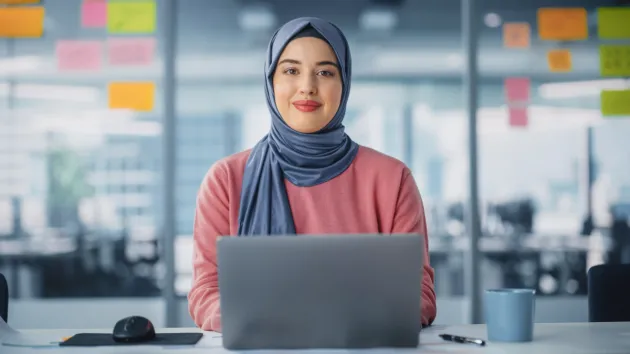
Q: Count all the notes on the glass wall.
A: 15